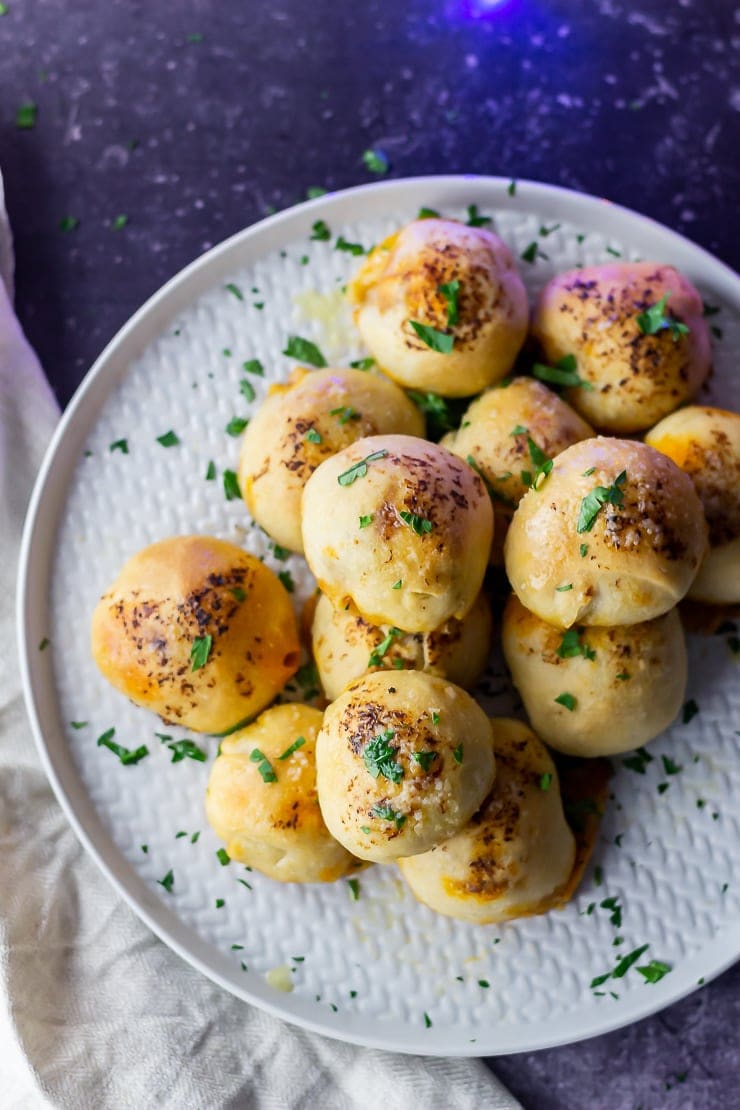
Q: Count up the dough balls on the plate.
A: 13